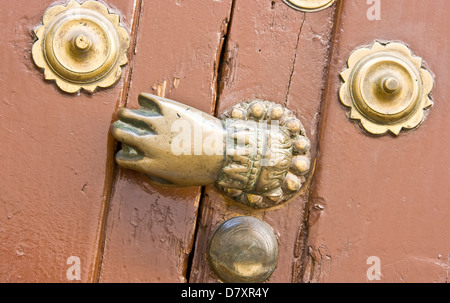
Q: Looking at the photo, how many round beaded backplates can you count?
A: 1